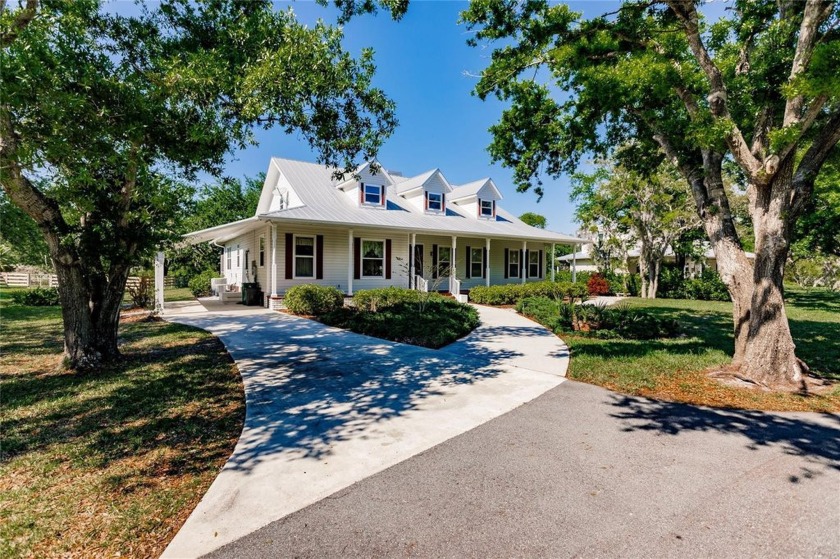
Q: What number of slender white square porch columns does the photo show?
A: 8